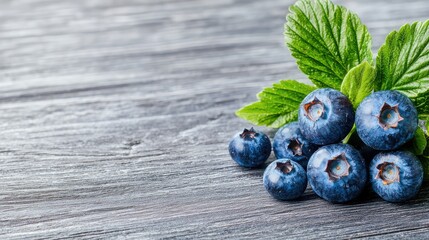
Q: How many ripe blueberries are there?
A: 7